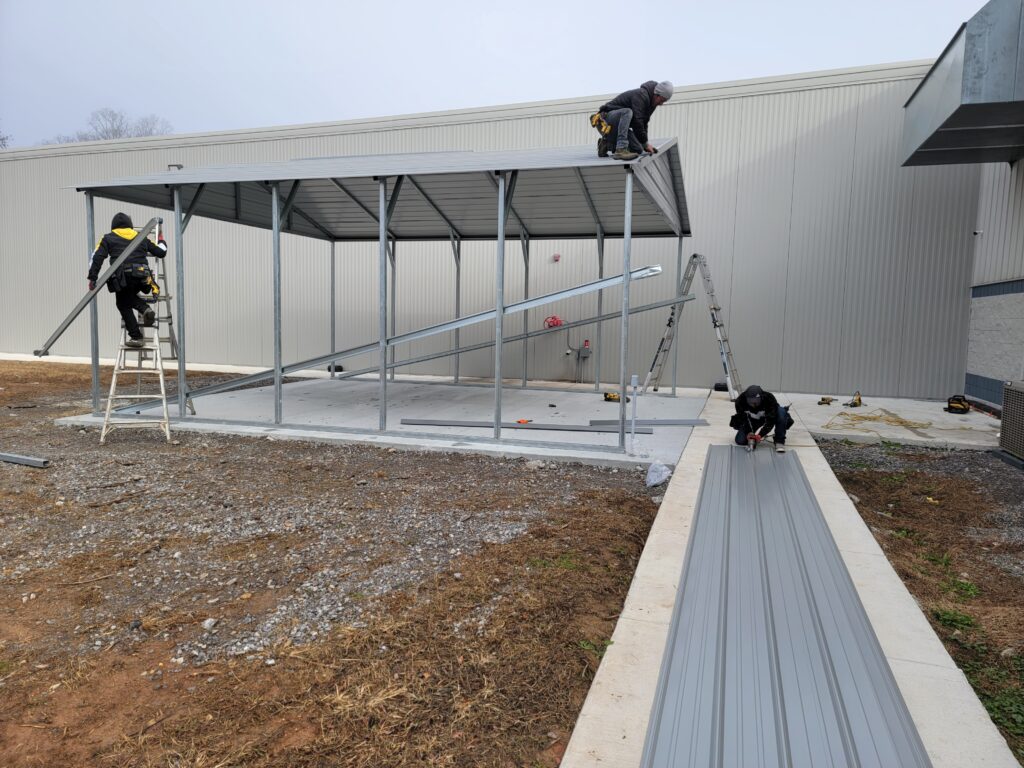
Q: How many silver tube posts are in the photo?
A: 12